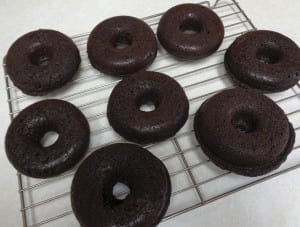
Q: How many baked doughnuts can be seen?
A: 8